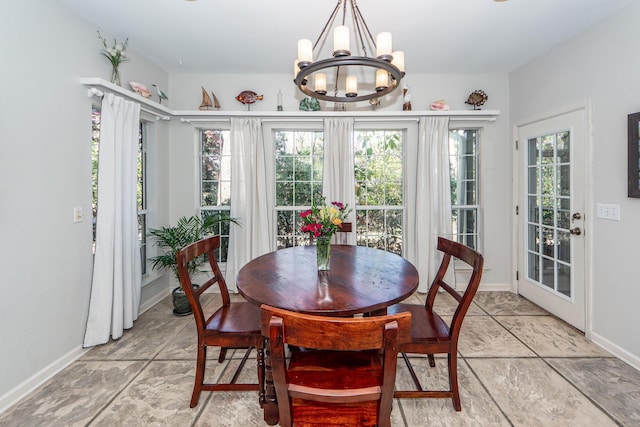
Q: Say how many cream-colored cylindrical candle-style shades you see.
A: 8